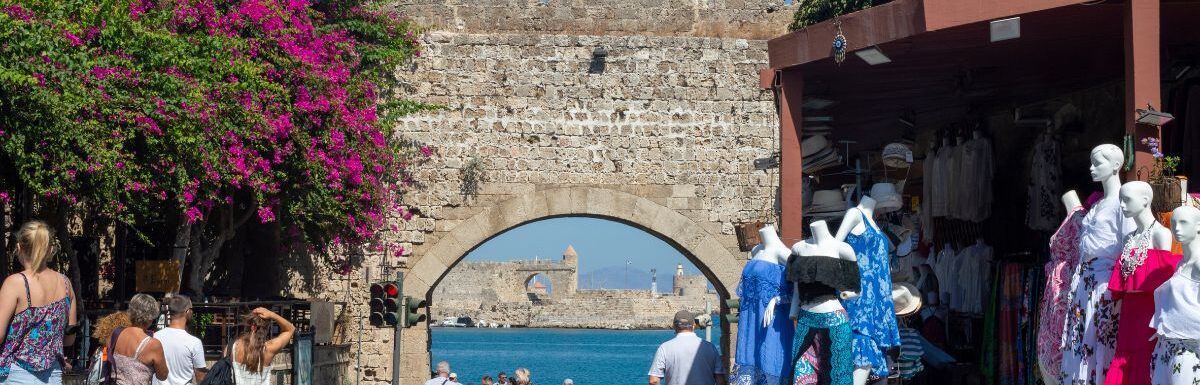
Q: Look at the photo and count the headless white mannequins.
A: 4